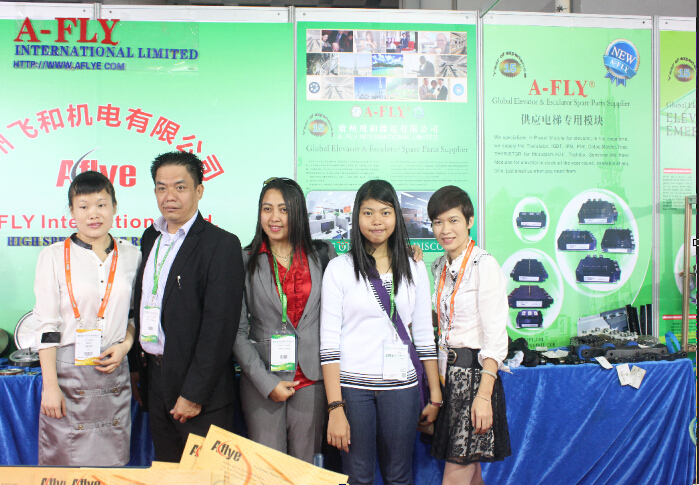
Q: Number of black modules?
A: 8